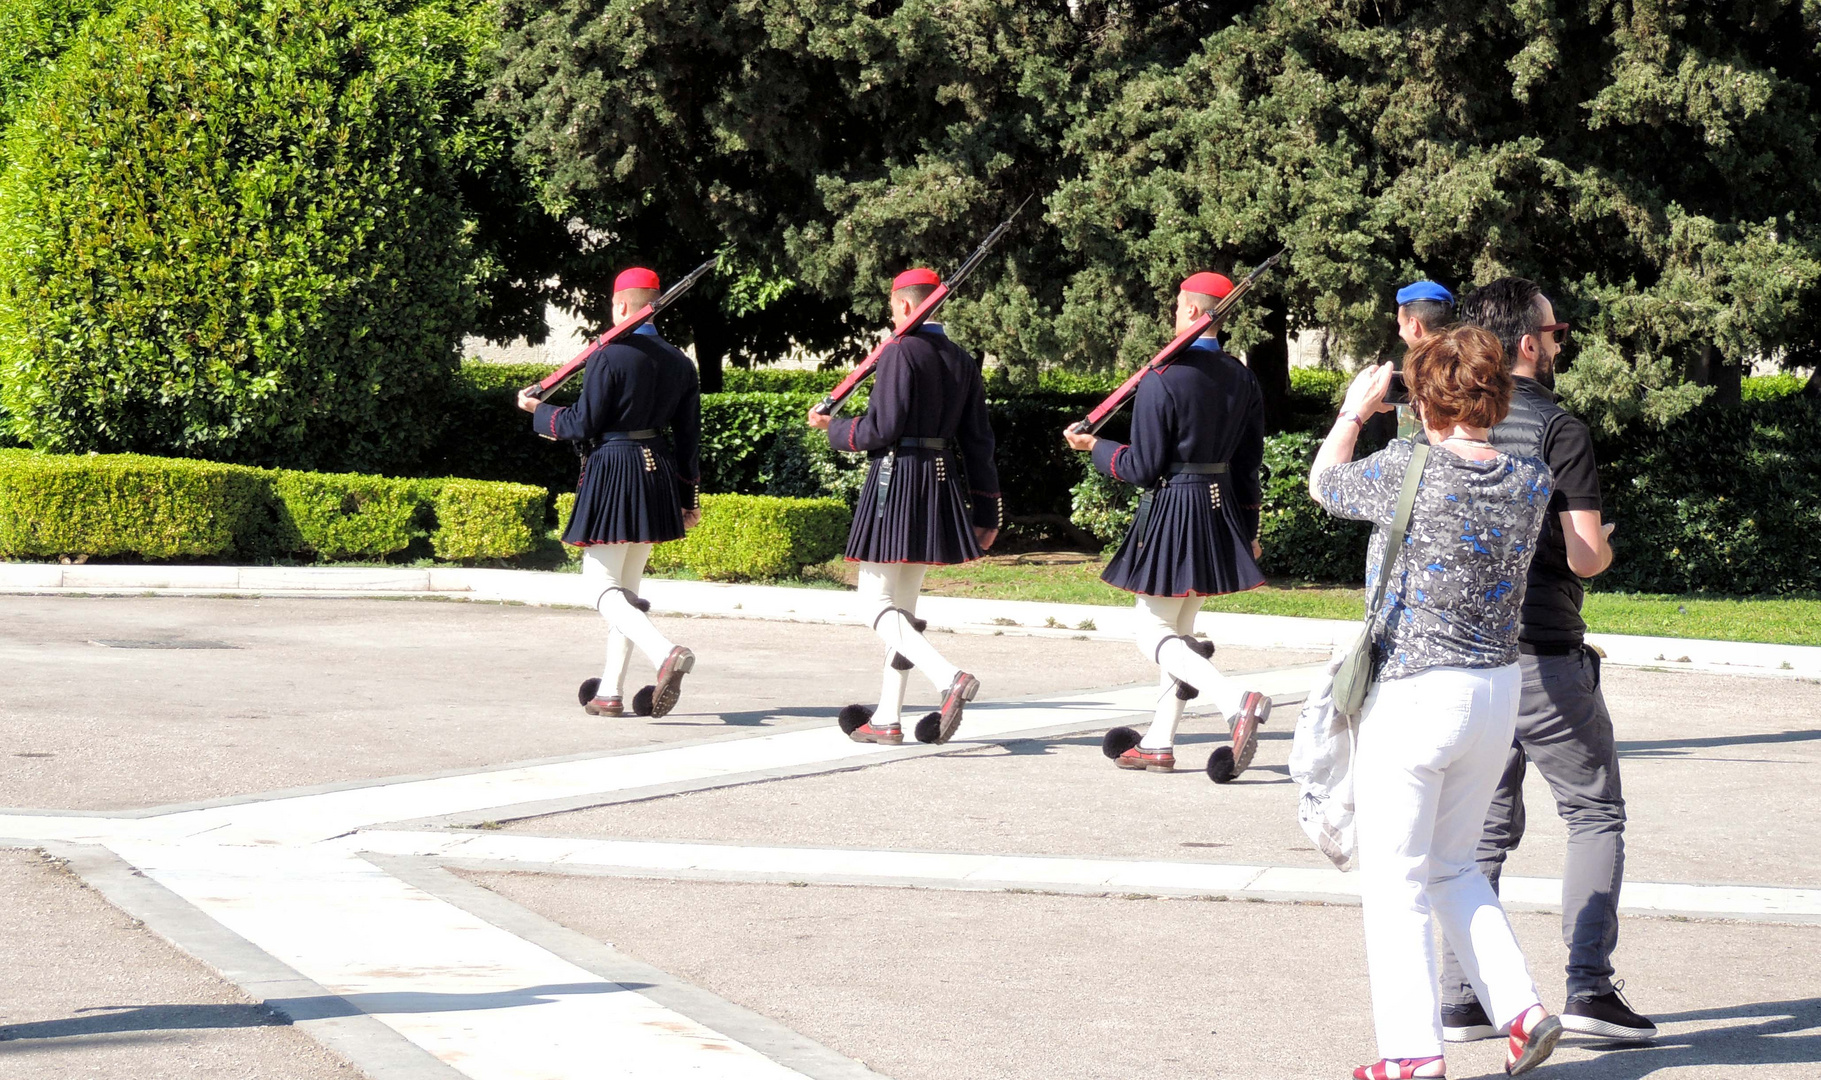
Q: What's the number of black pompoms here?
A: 6